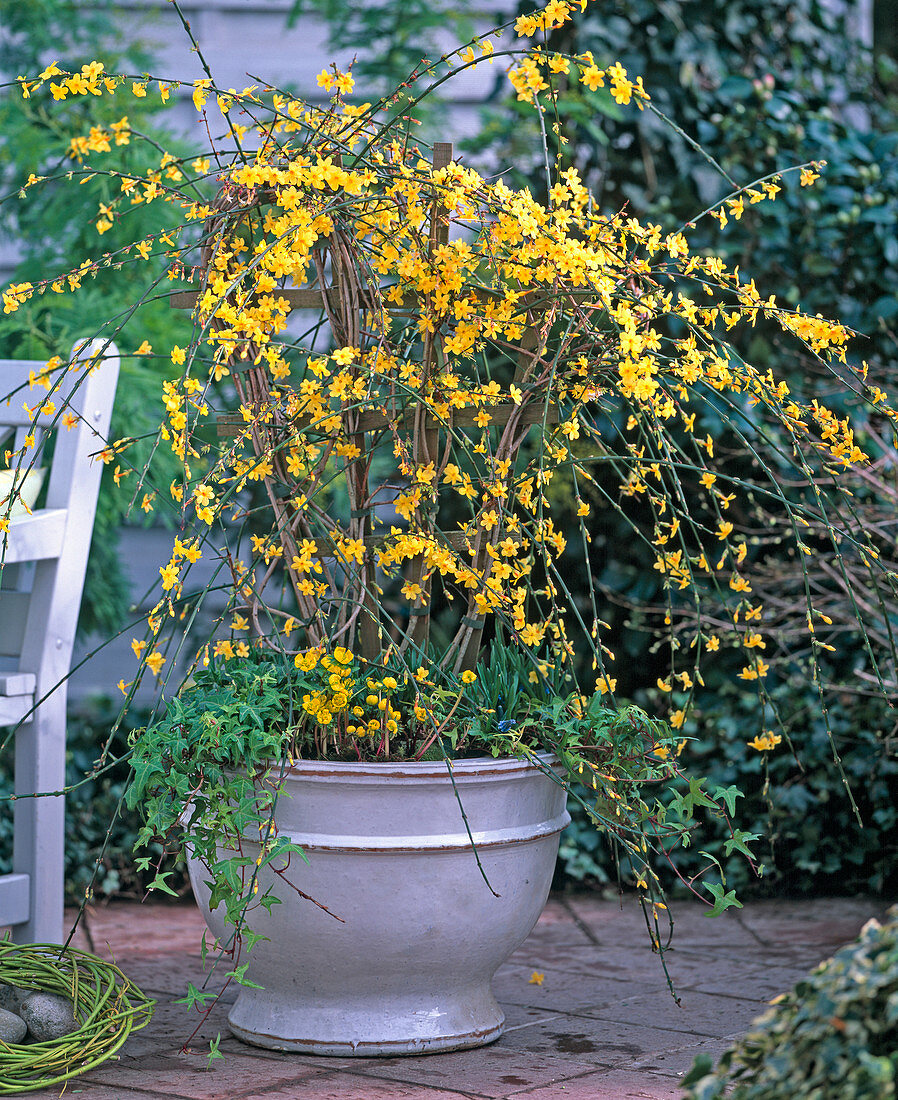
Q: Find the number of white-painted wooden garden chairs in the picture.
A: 1